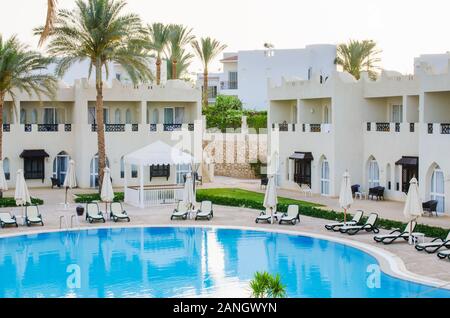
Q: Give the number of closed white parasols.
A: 8